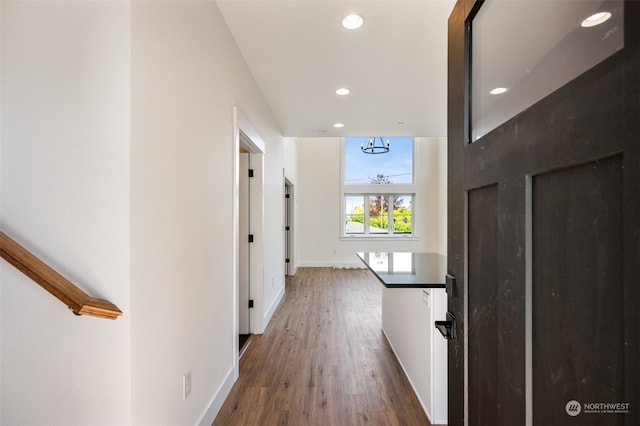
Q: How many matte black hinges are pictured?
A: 6